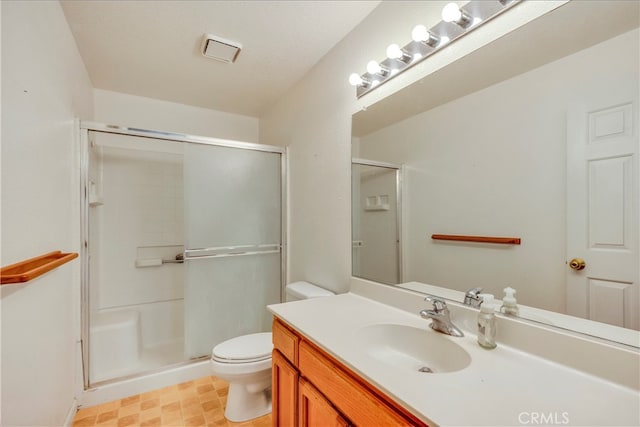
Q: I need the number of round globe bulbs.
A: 5